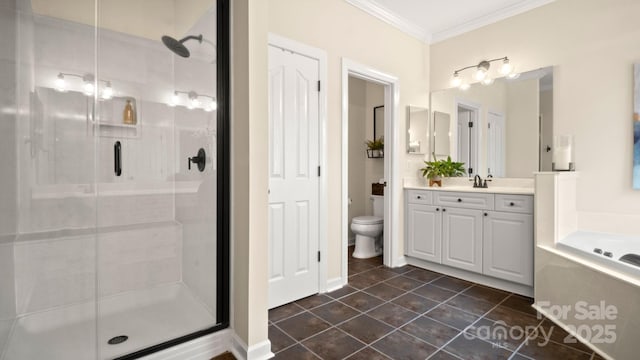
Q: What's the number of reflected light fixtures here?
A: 2